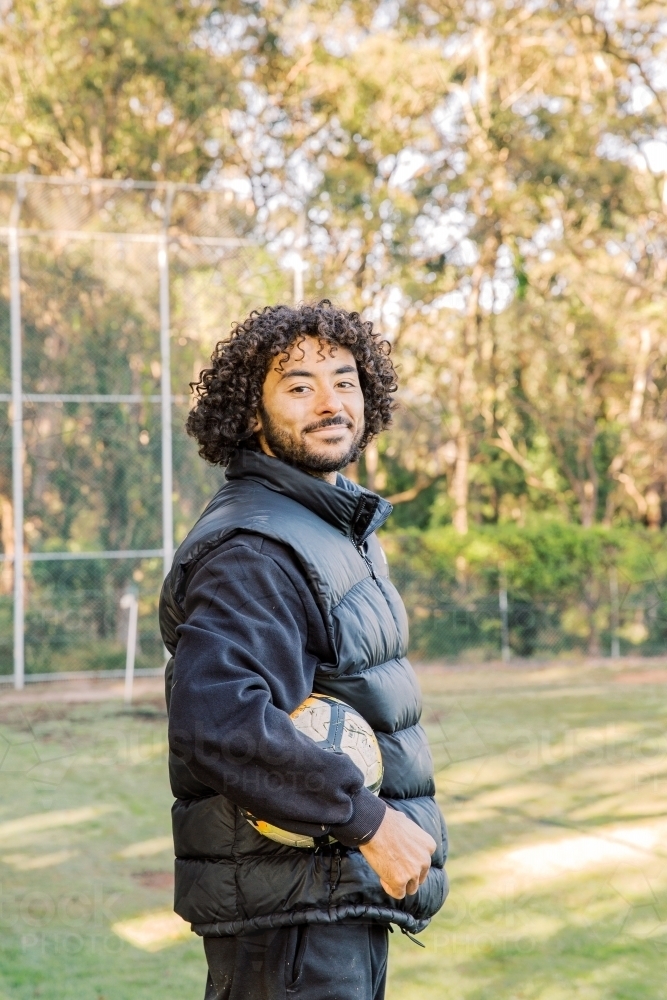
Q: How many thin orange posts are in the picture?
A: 0